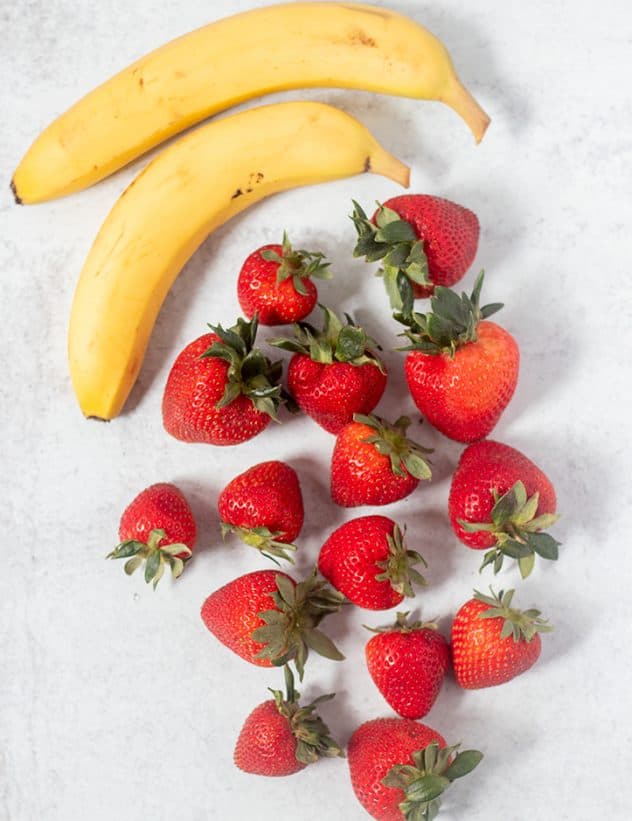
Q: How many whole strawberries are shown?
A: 15